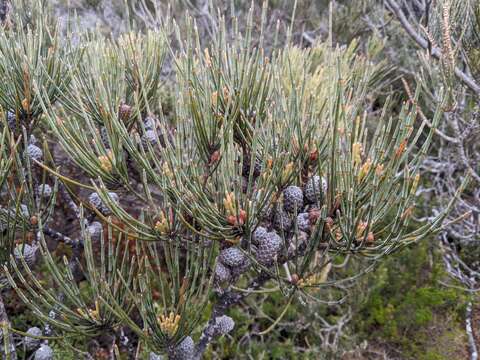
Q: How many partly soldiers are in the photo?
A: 0